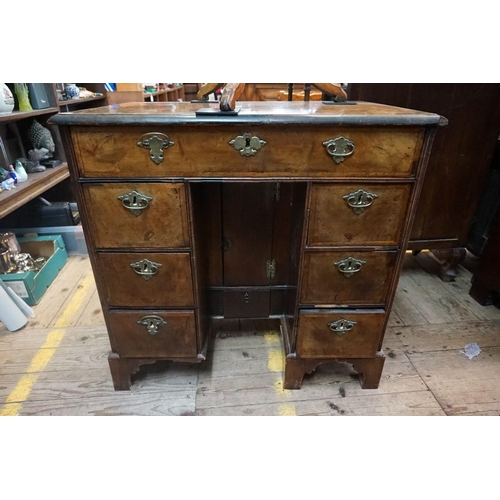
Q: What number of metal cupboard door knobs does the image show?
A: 1